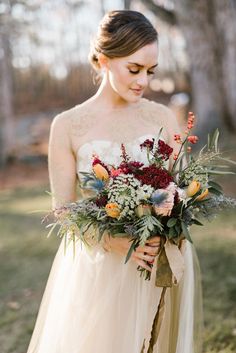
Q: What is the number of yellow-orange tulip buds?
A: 4